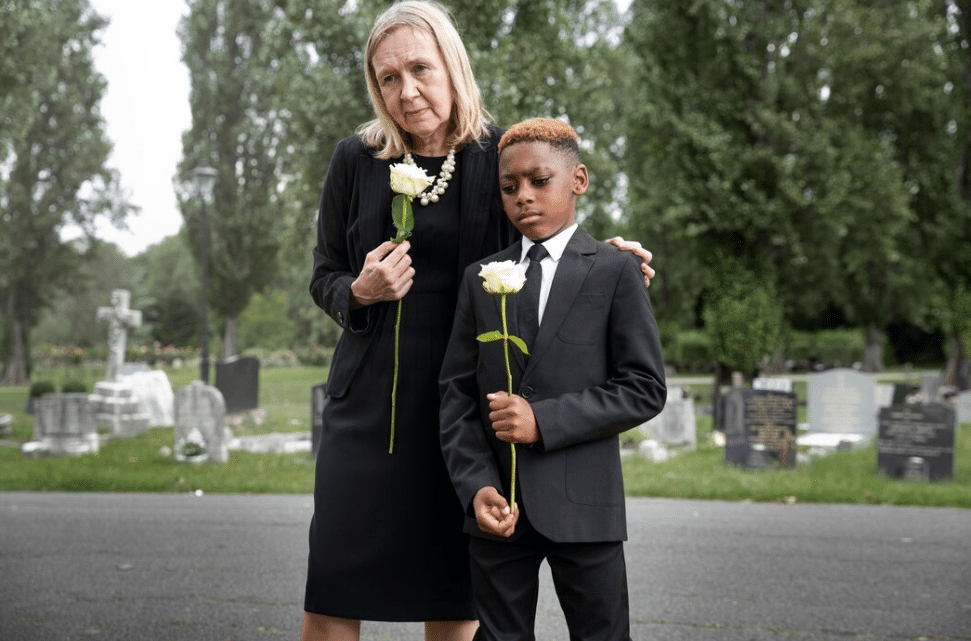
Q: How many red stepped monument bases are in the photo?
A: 0